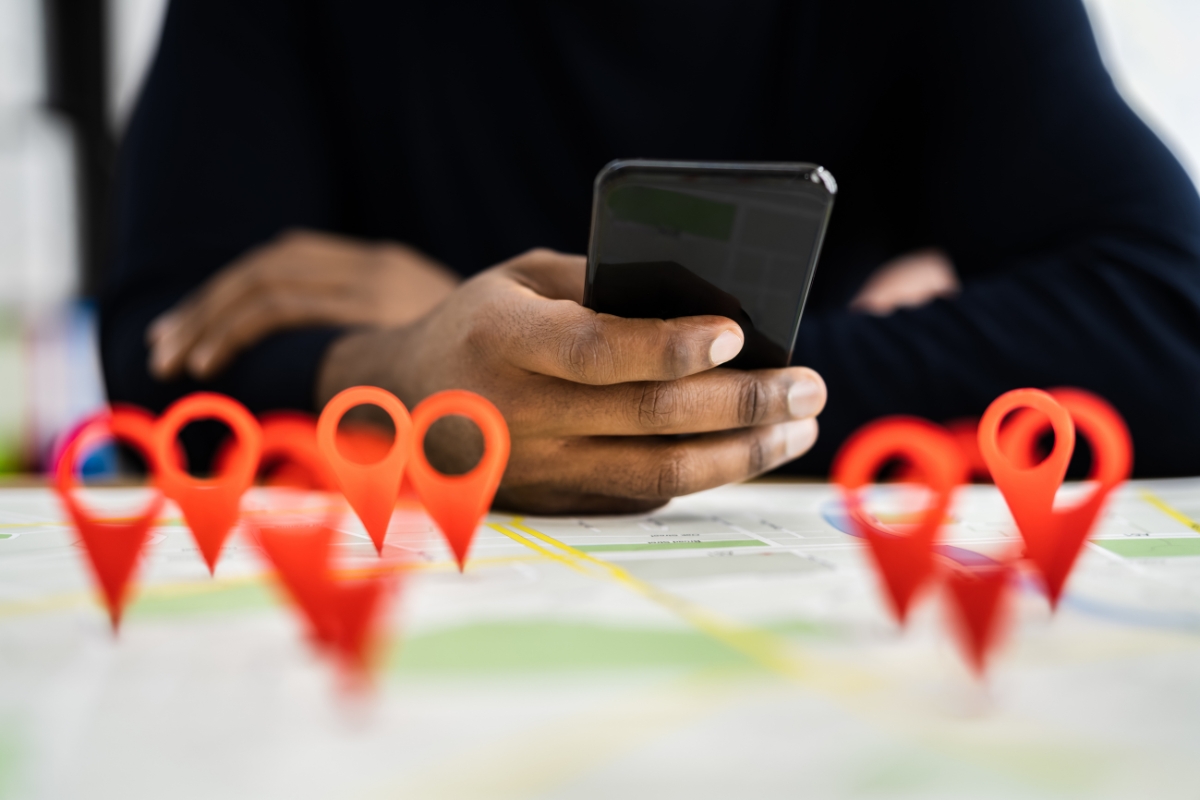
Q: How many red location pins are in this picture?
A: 10